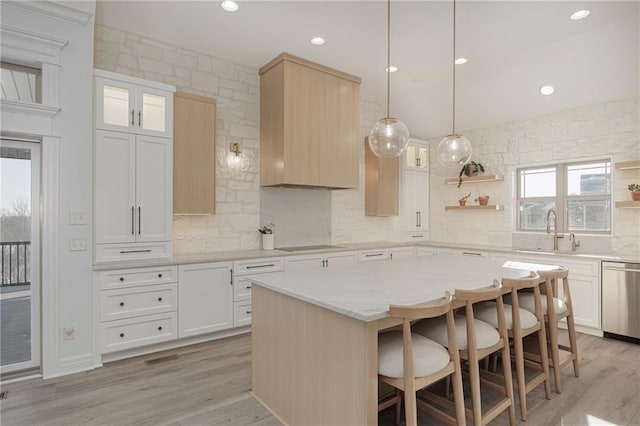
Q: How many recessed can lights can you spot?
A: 6